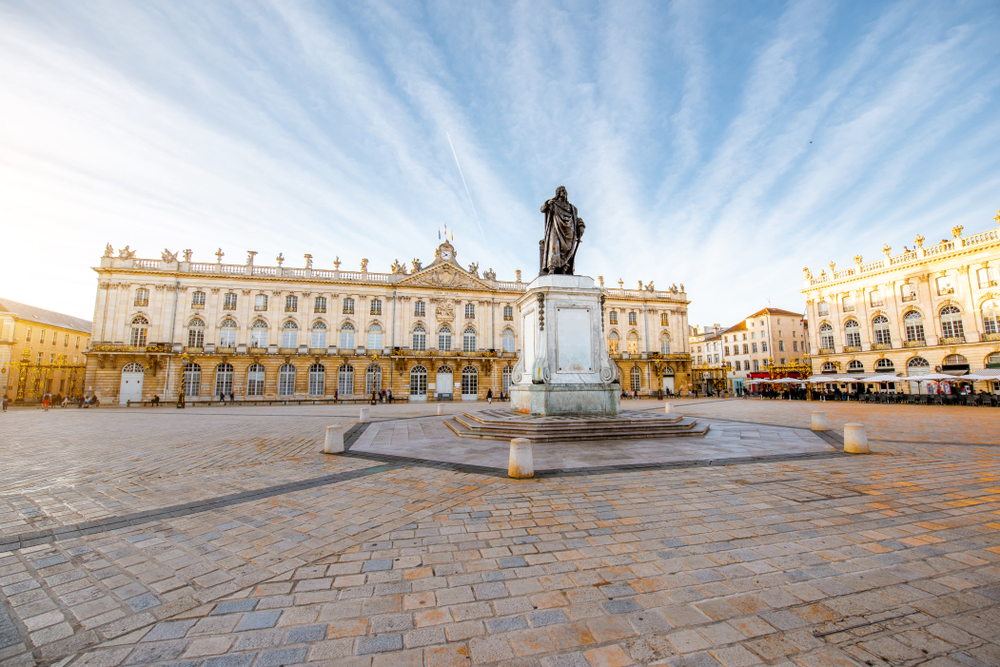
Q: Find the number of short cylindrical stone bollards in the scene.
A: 7